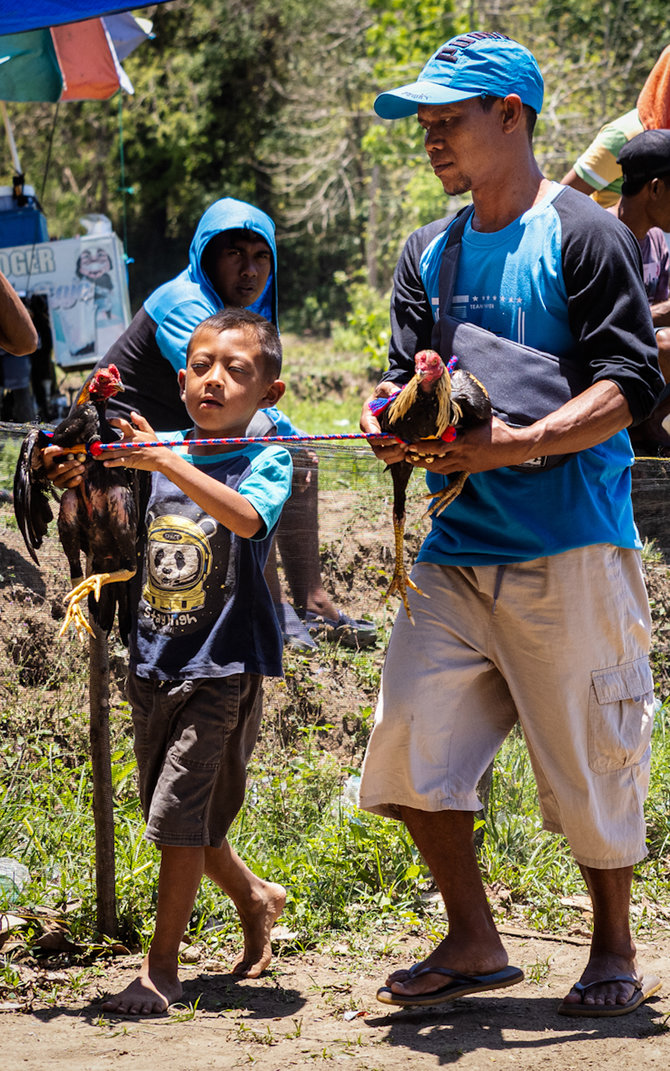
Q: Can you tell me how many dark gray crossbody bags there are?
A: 1